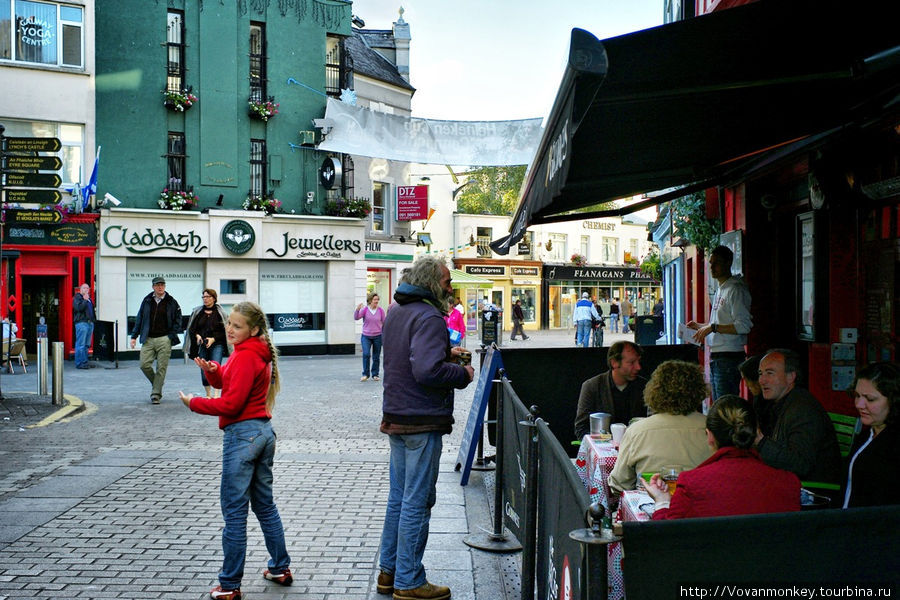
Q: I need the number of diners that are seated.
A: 6